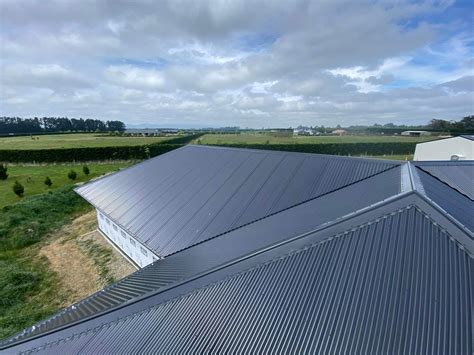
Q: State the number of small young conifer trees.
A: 5